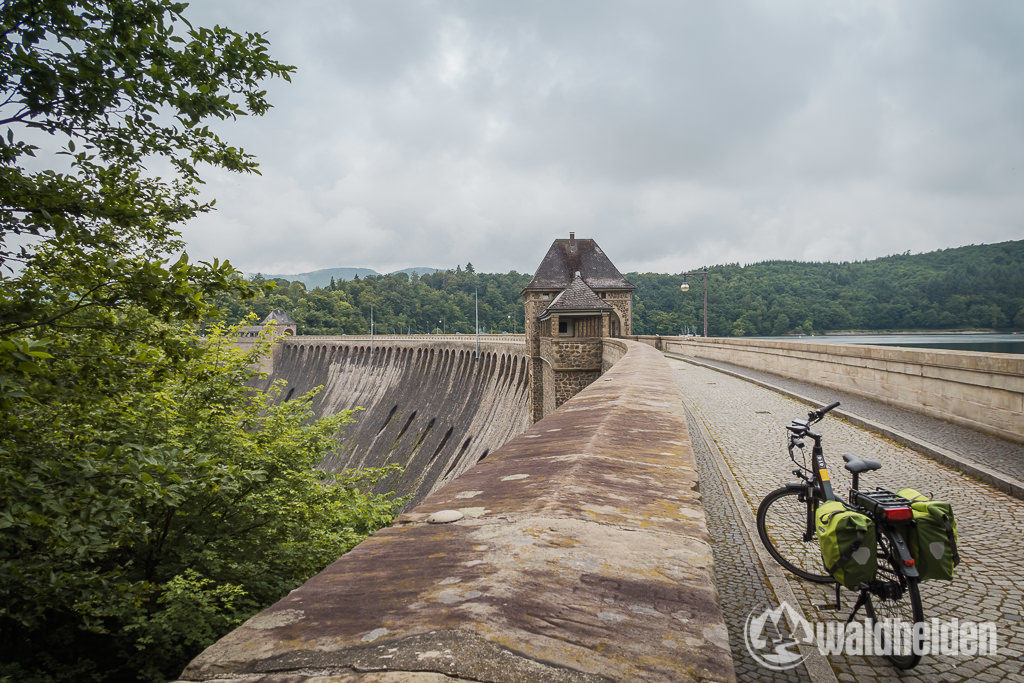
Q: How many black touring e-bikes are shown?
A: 1